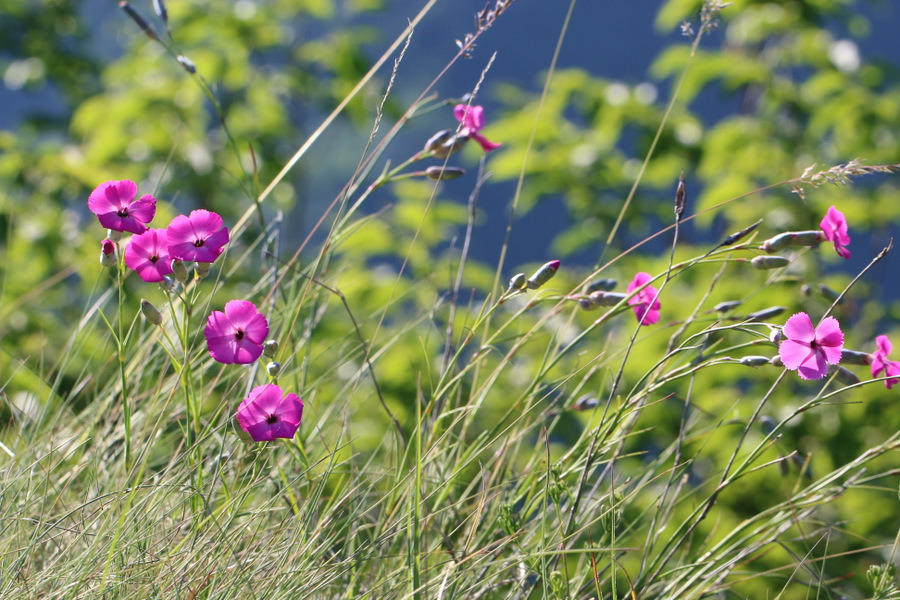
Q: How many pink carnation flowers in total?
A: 10